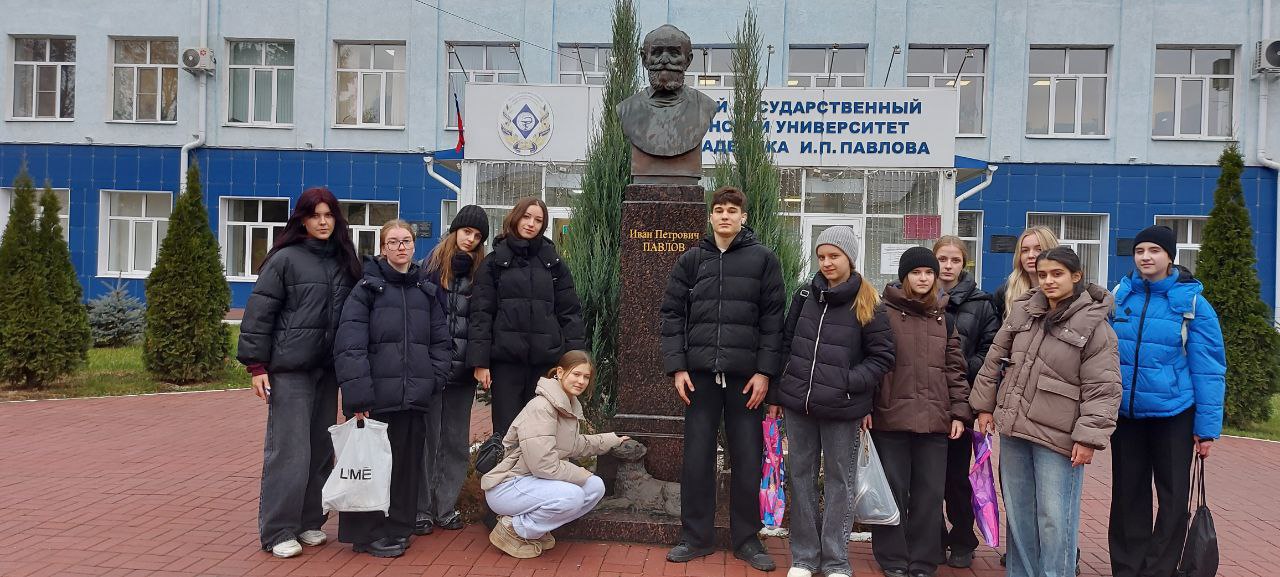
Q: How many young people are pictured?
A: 12